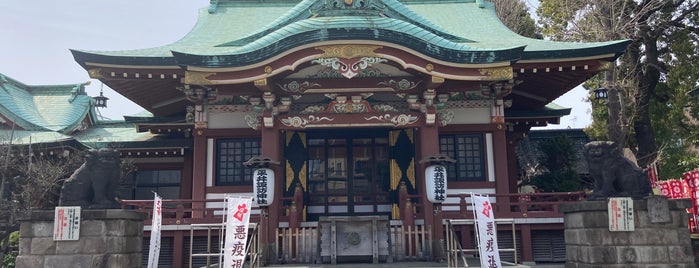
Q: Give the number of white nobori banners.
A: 3